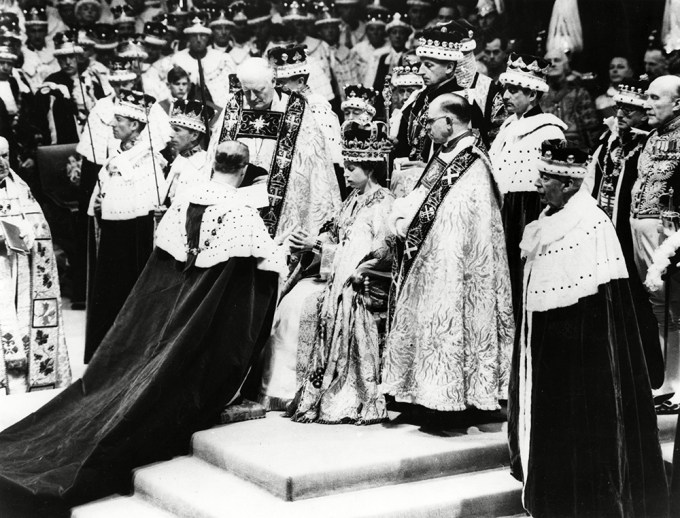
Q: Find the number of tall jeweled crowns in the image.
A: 1